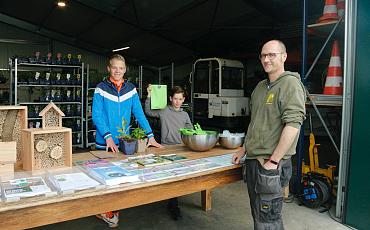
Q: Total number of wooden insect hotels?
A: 3